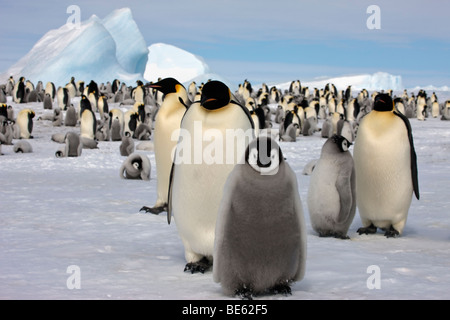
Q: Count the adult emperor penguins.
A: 3